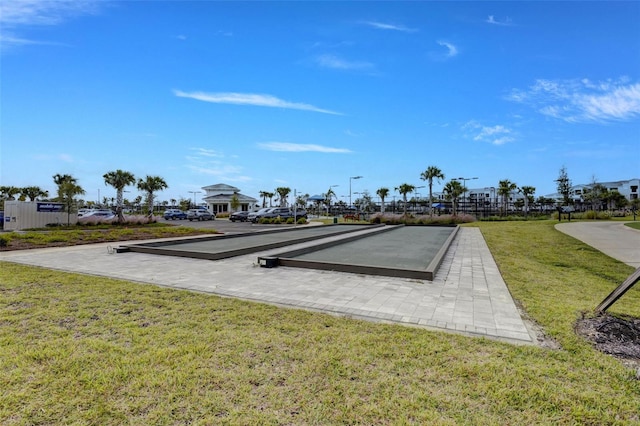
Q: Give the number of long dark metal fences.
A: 1